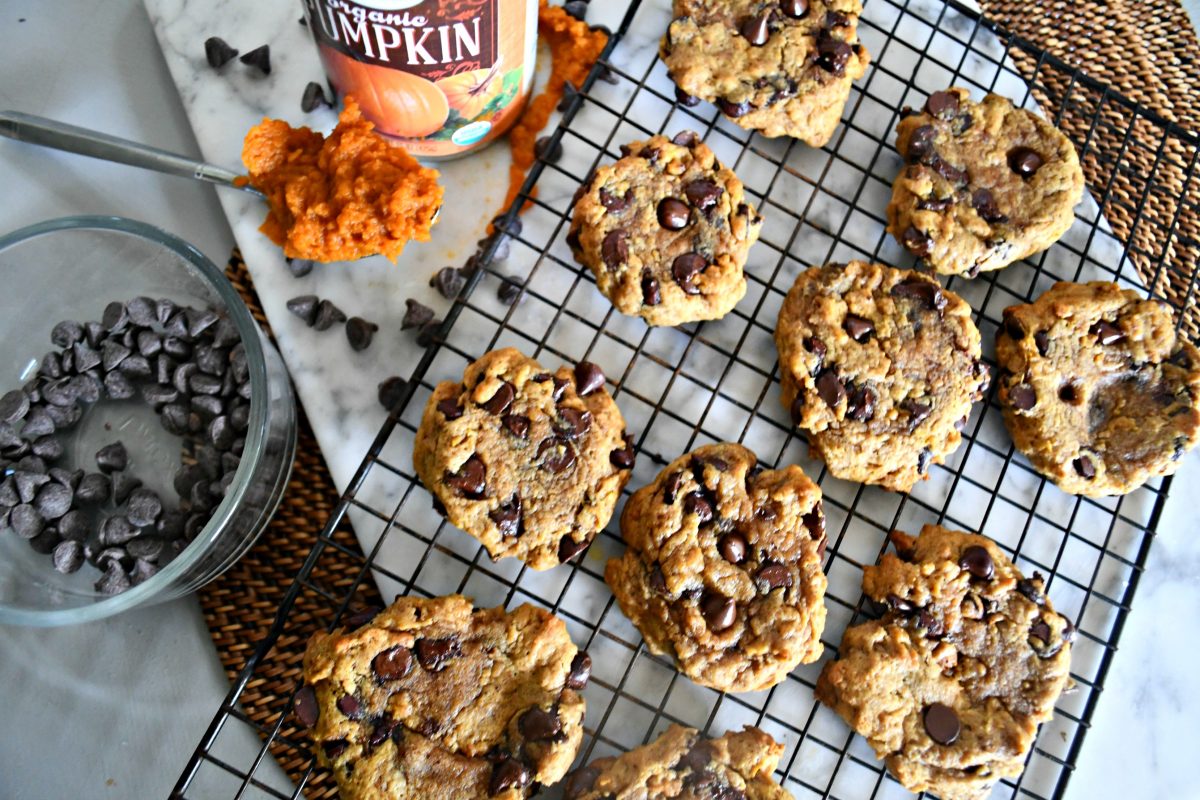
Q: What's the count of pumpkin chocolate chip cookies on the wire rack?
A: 10